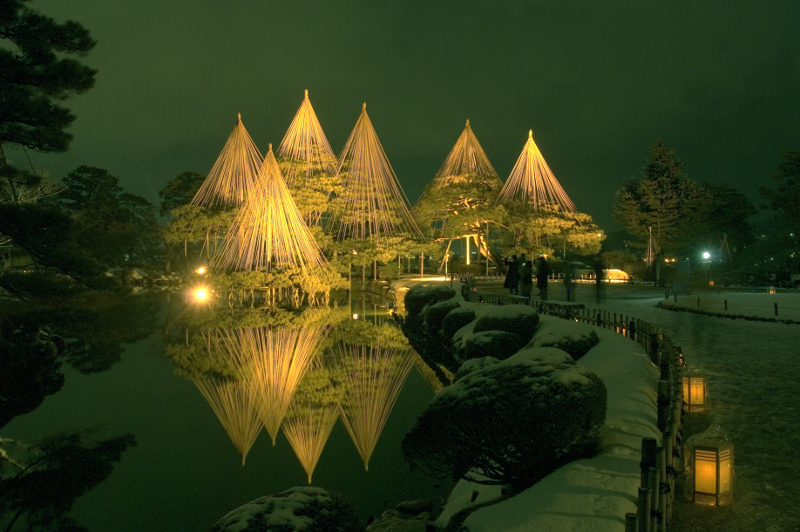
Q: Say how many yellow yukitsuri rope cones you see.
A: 6